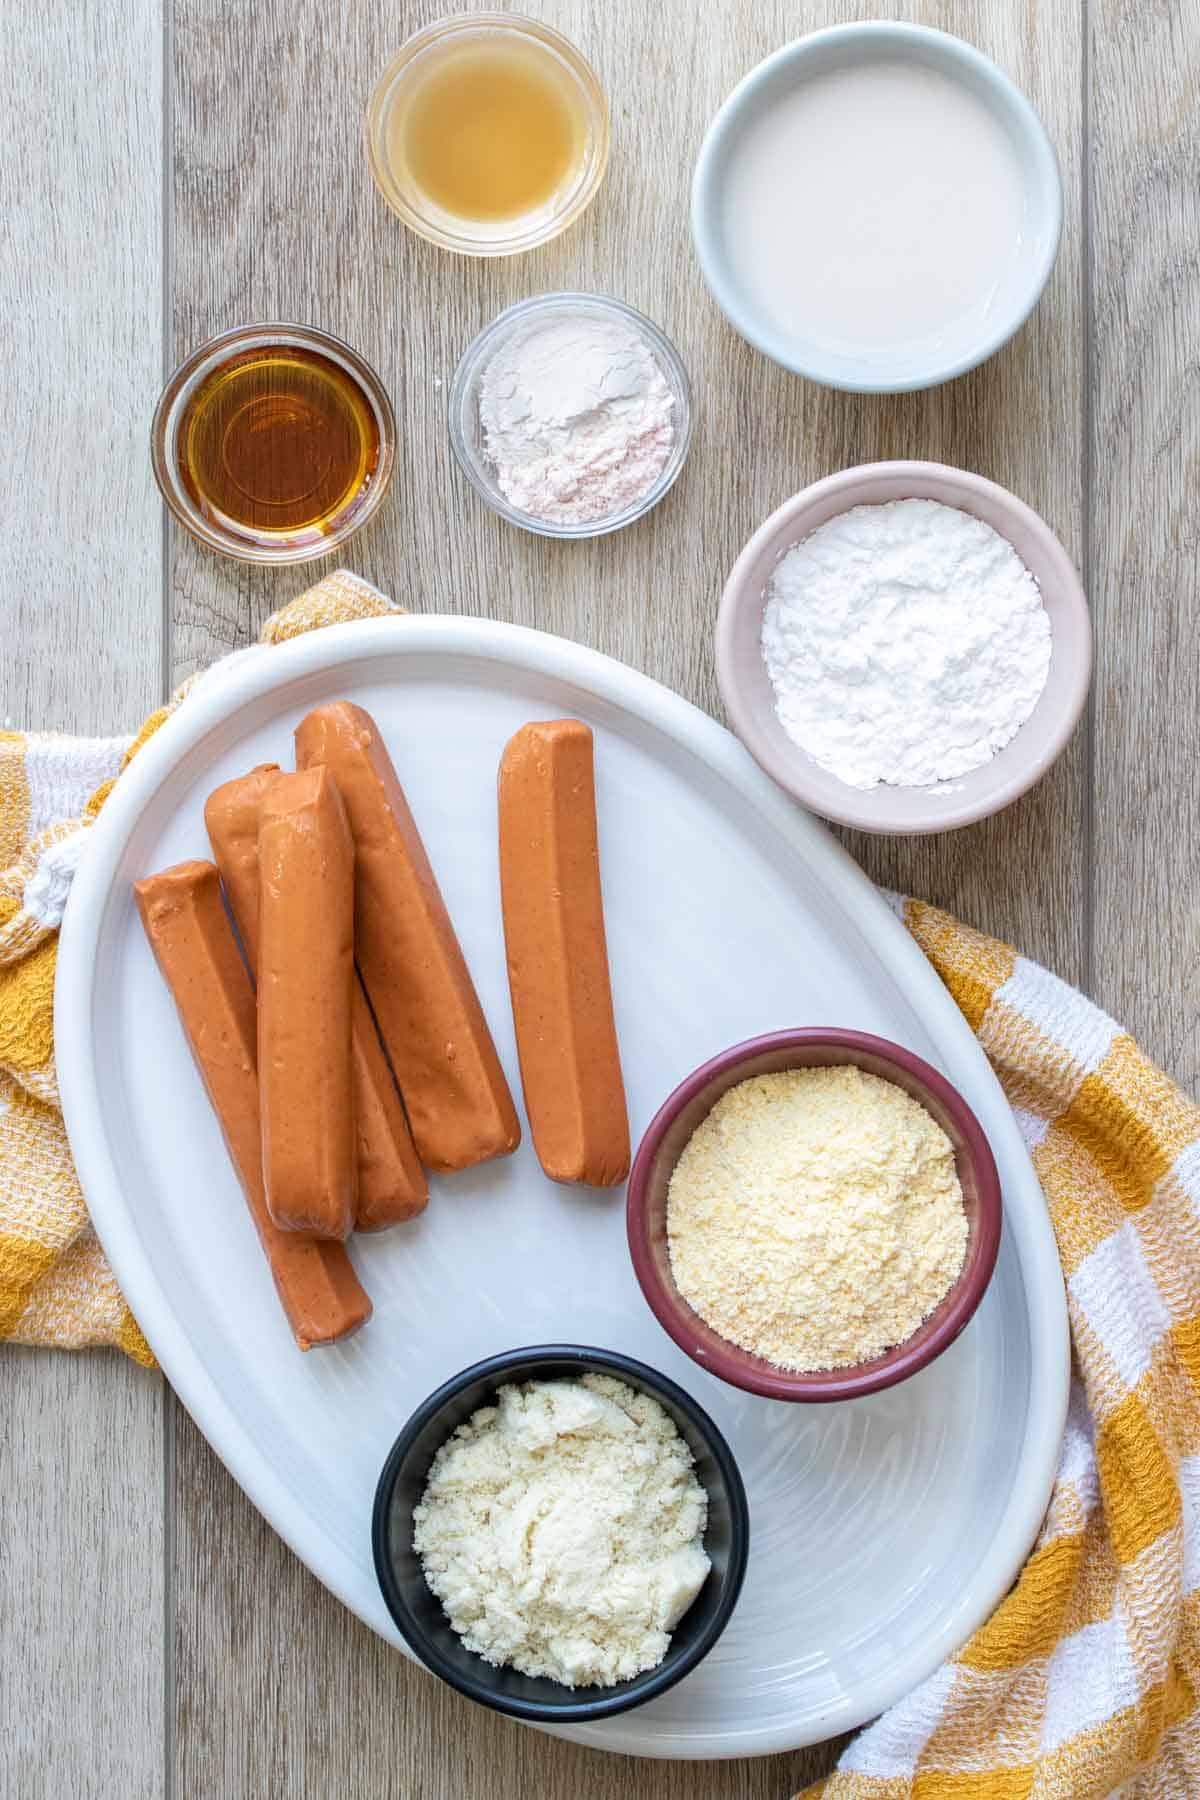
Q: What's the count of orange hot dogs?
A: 5